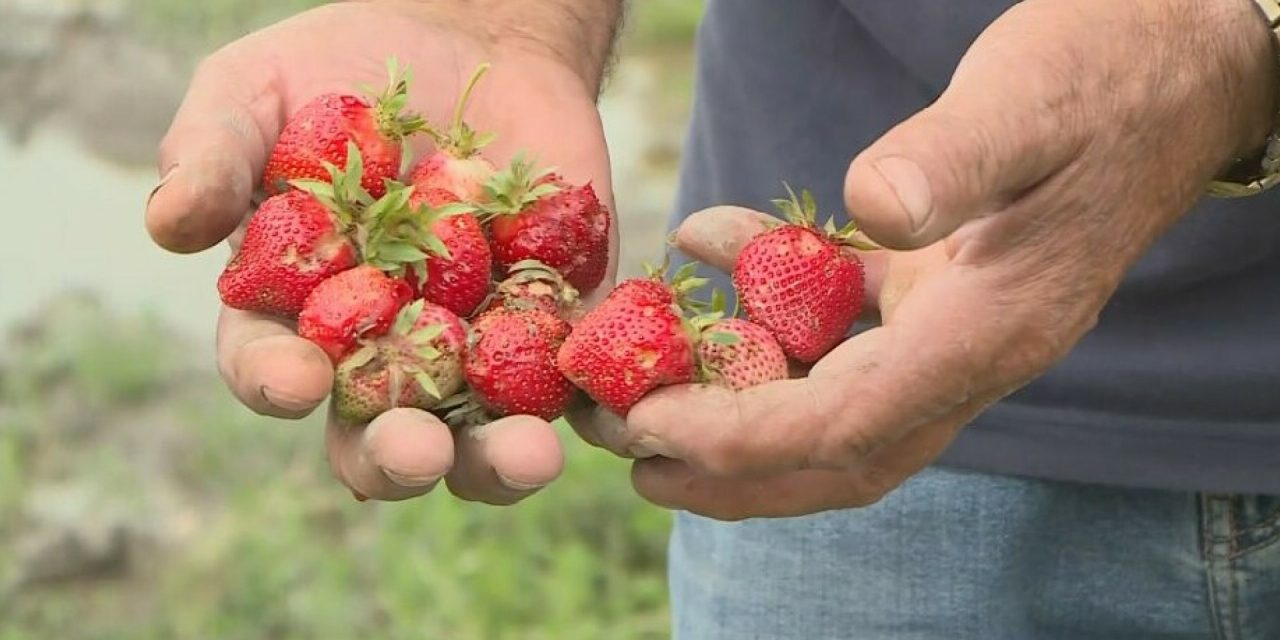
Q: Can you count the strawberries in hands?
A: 12